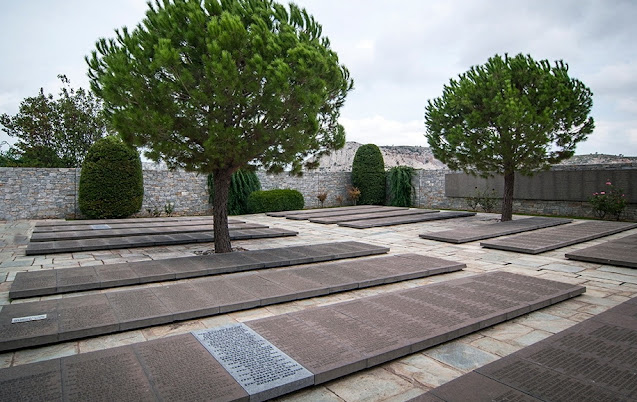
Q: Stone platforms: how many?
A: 15